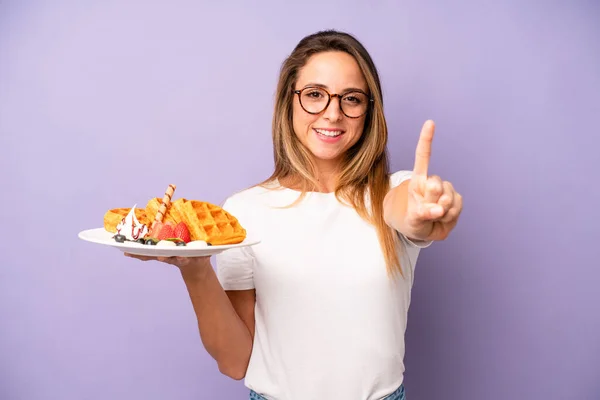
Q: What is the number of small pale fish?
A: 0